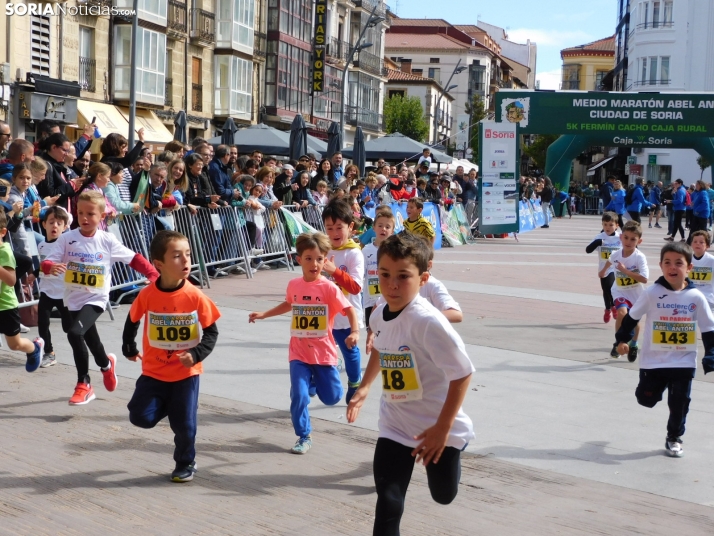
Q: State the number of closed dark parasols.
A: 5